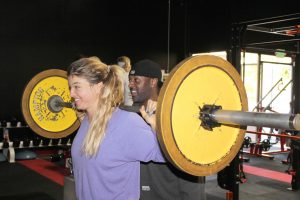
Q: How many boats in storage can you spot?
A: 0